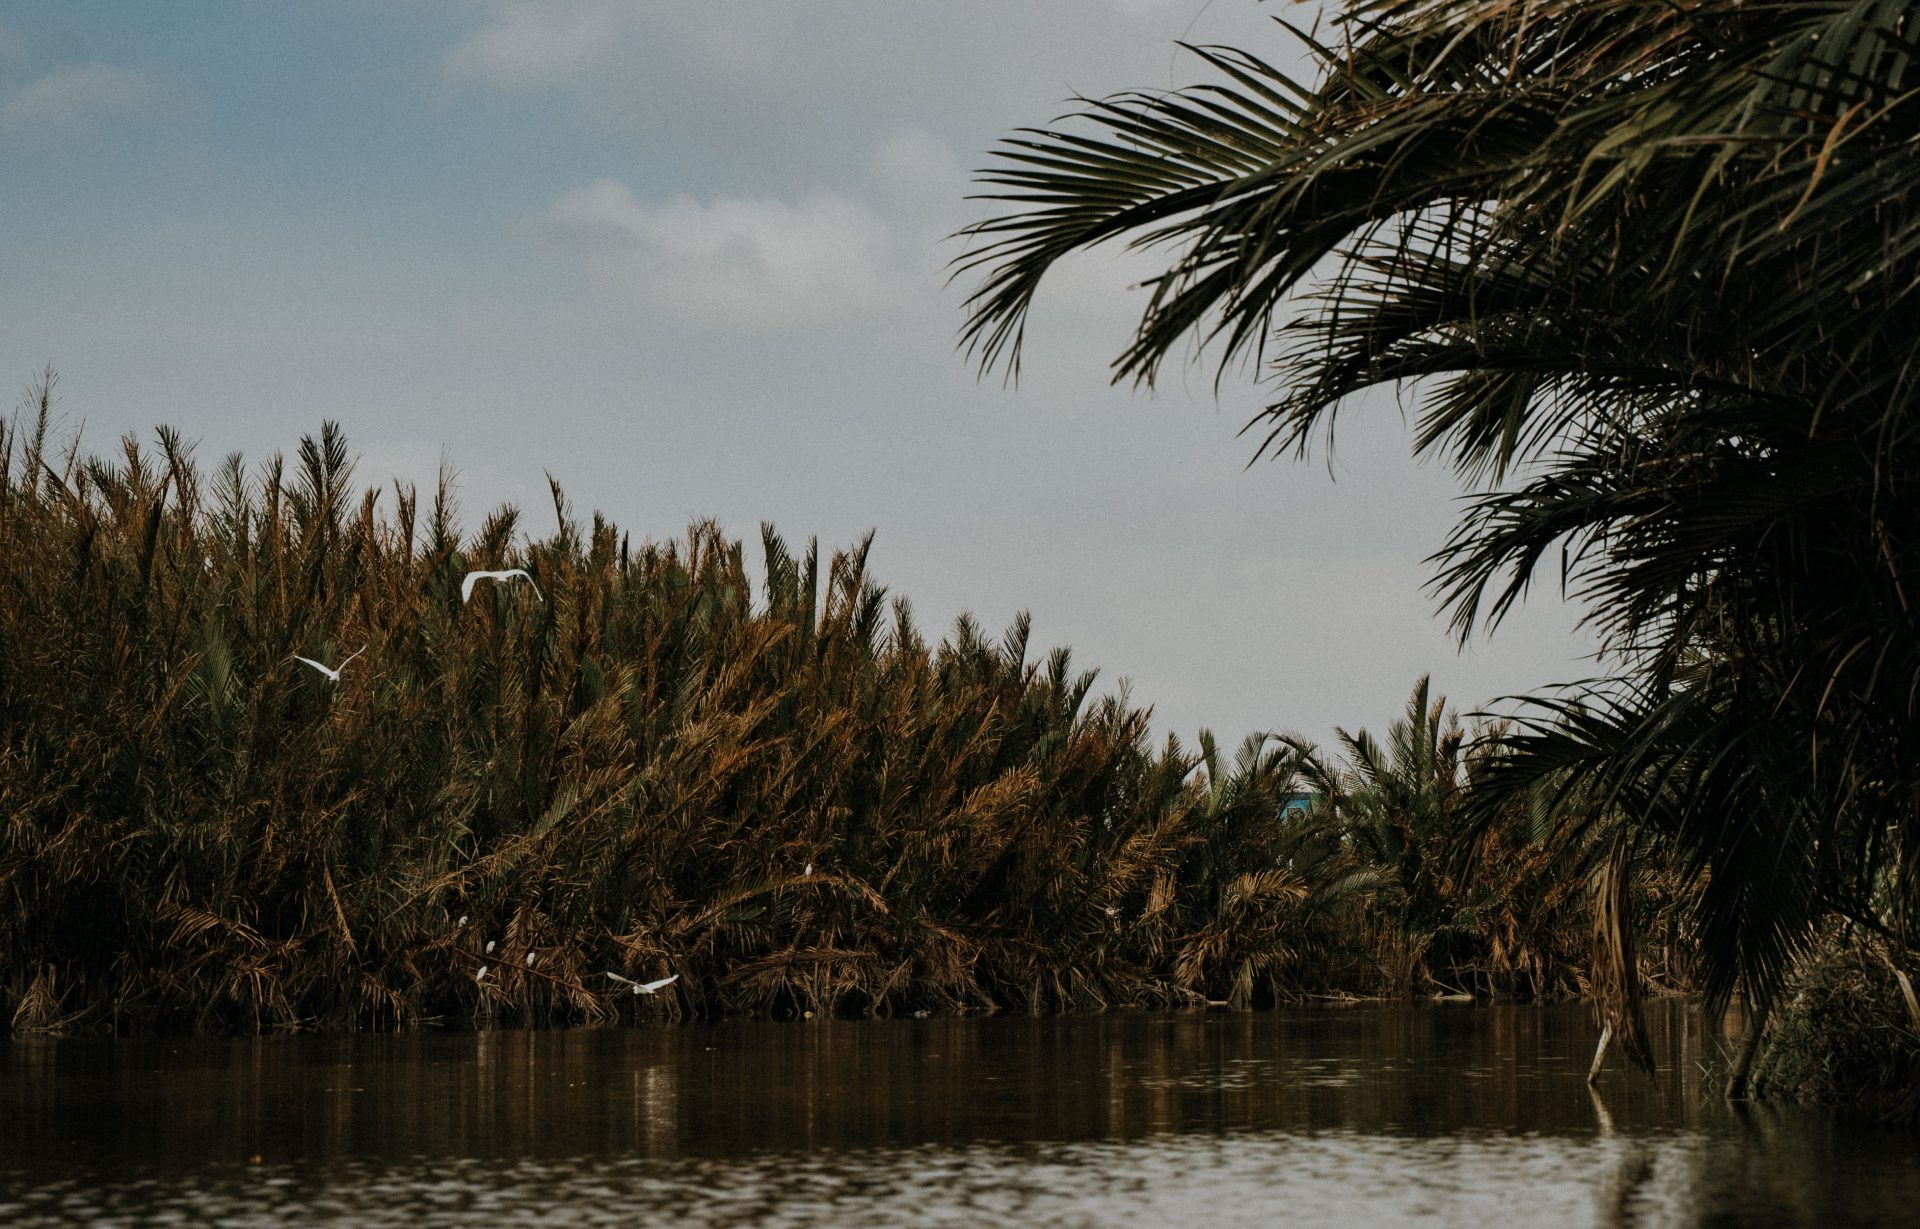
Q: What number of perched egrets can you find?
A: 5